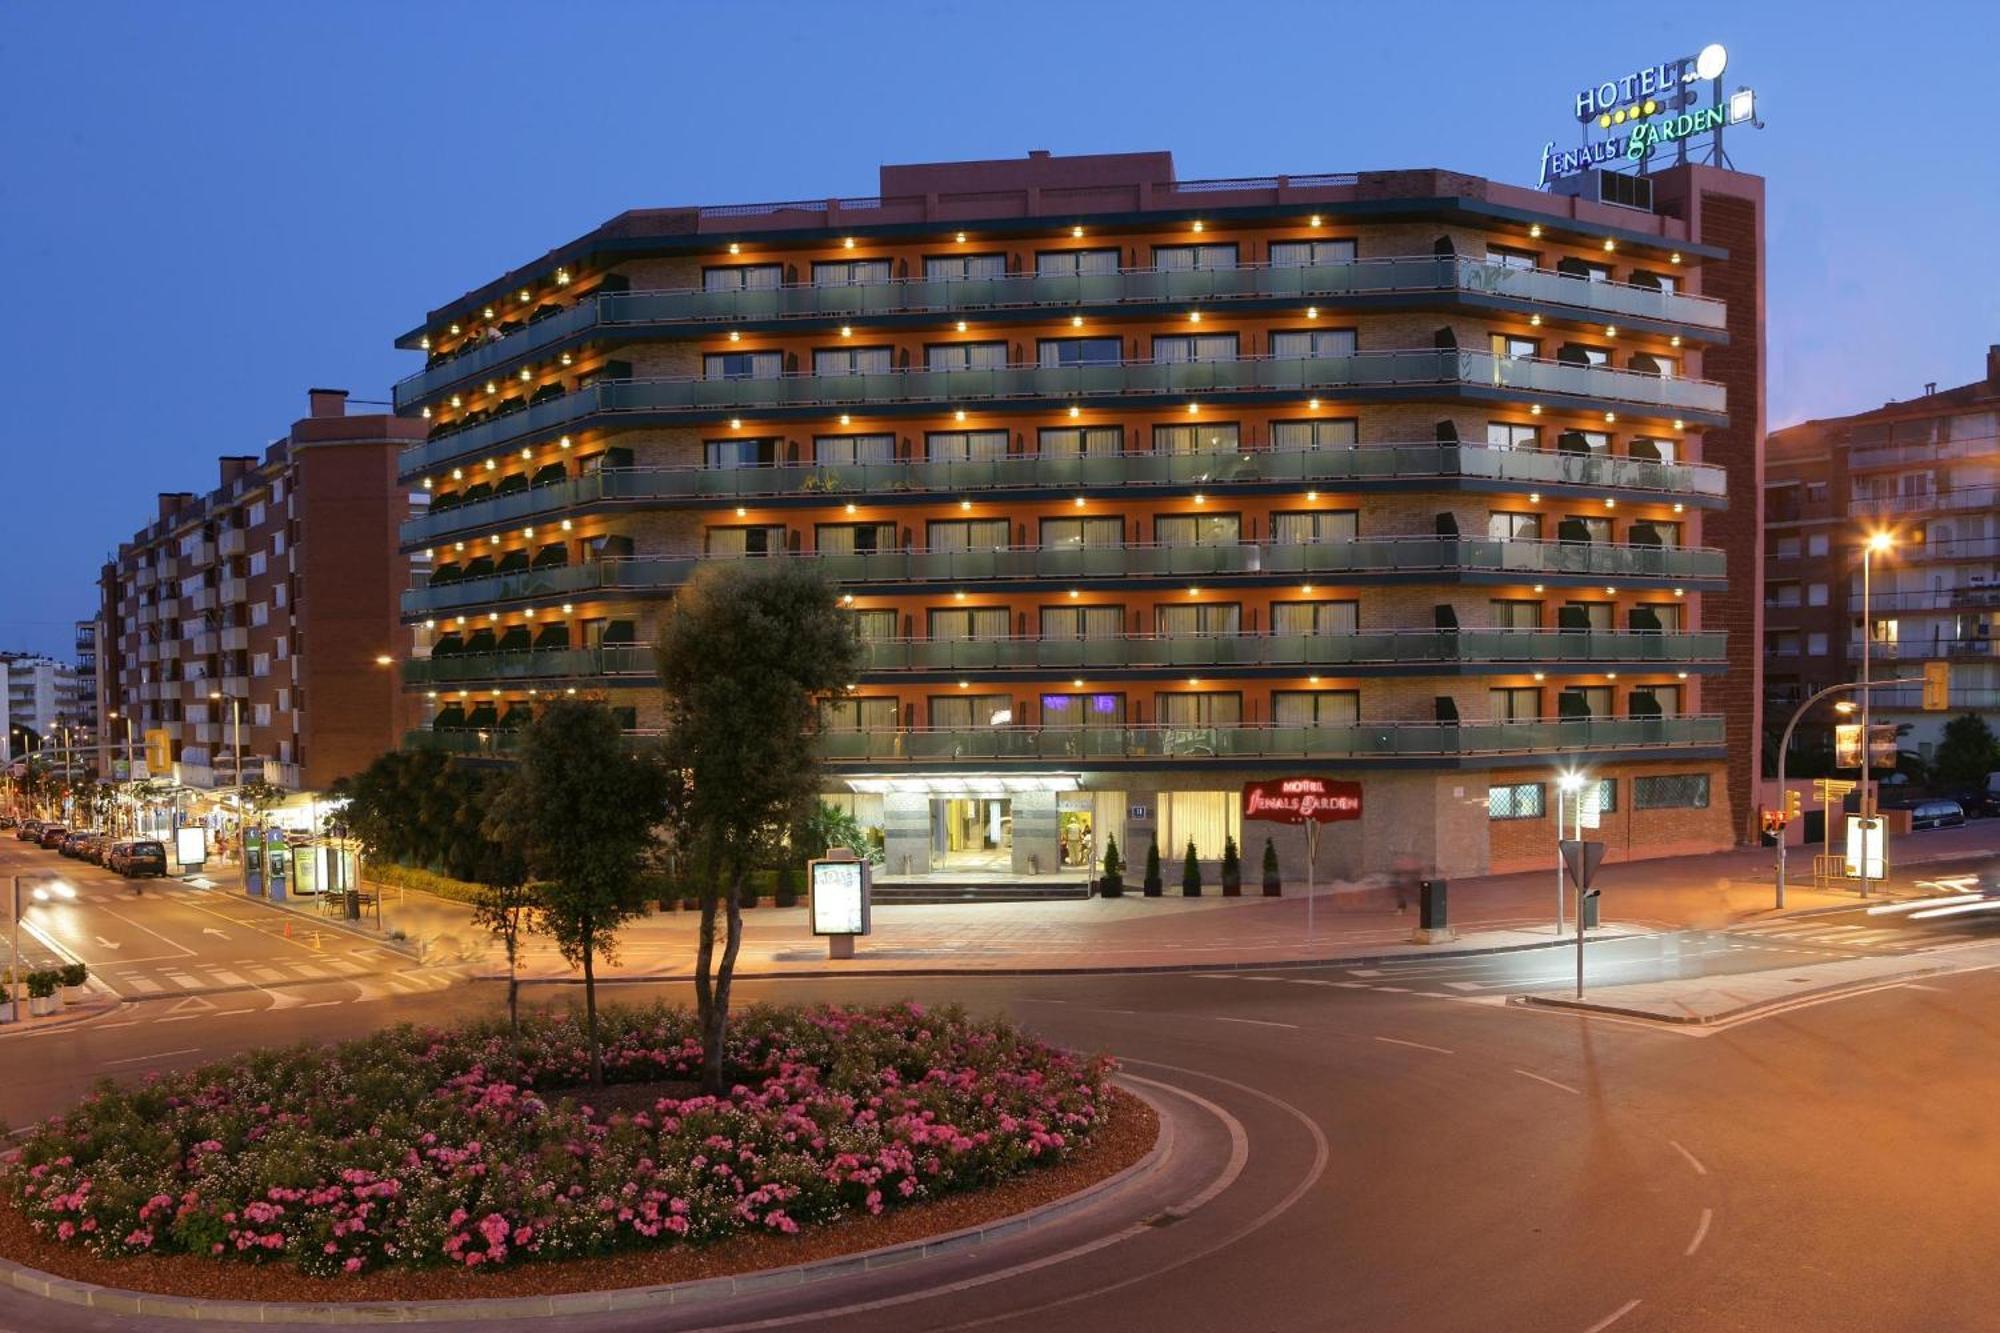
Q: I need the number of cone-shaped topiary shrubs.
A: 5